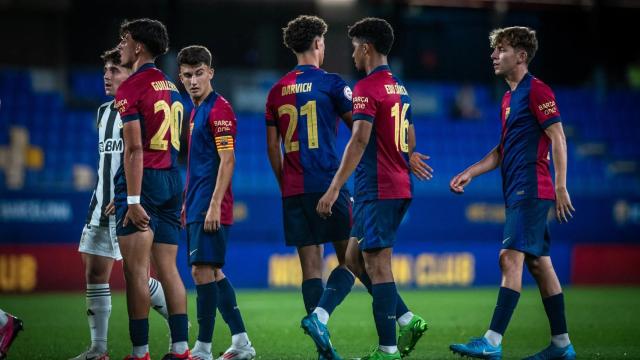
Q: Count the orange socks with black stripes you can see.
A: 0